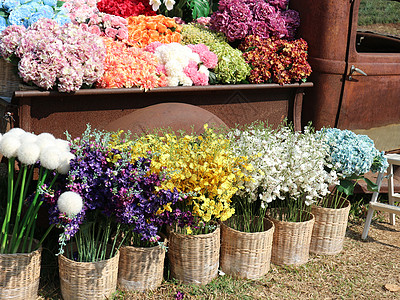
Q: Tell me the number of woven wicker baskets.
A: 7